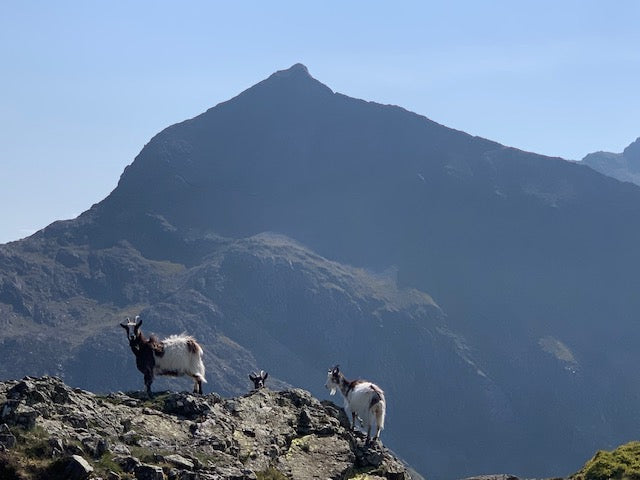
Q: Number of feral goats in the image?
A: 3